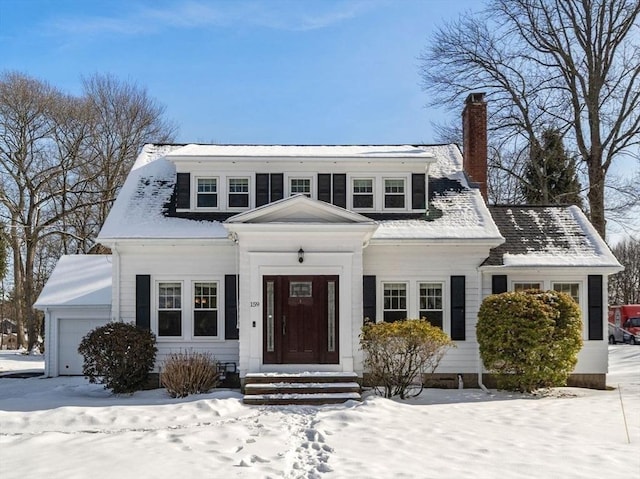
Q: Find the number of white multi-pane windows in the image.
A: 11